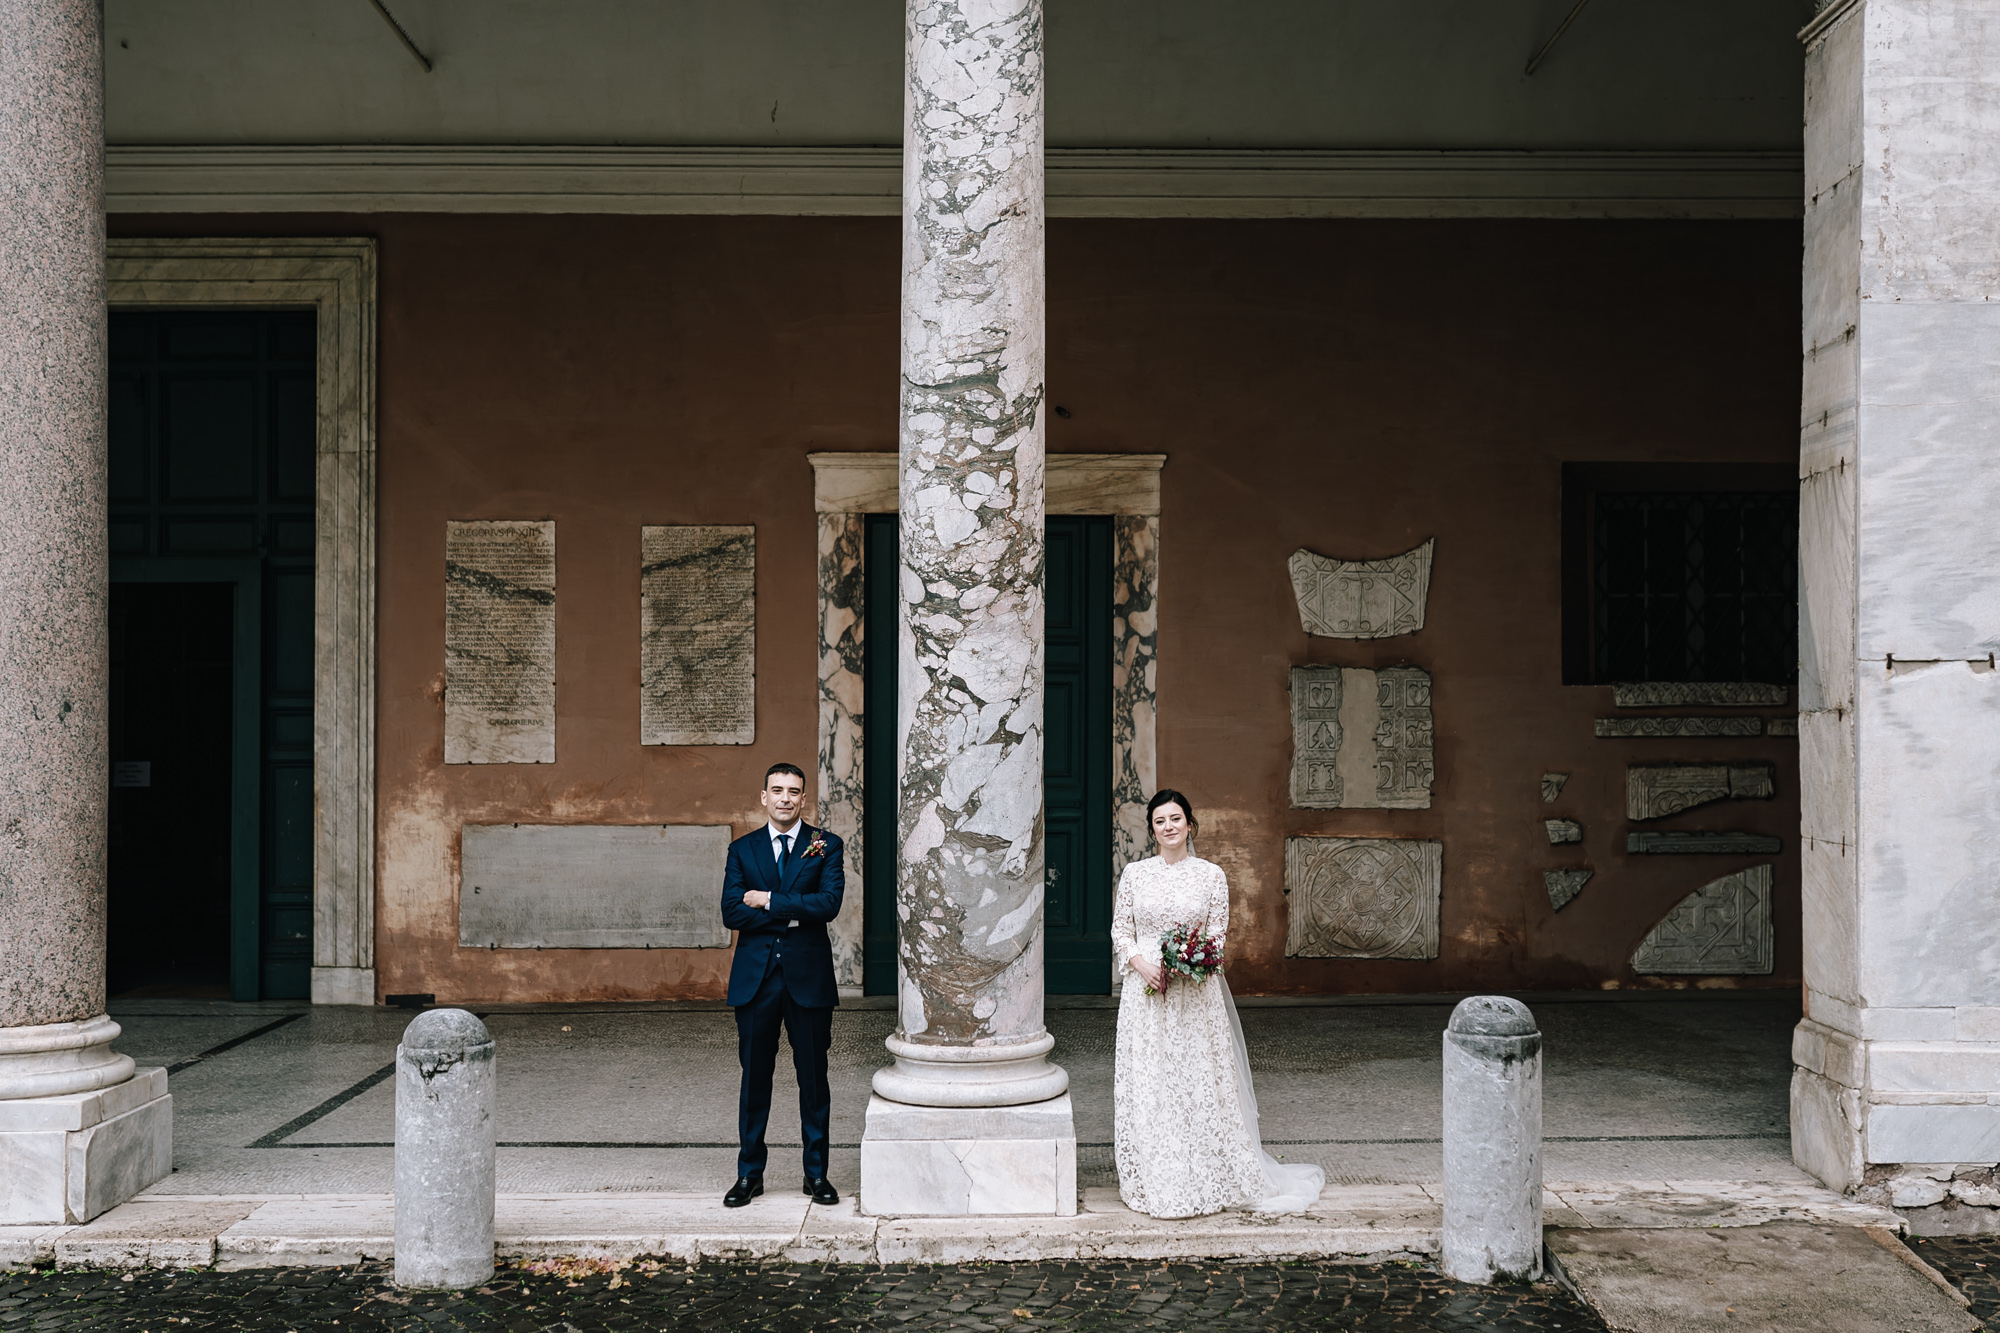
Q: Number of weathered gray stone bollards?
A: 2